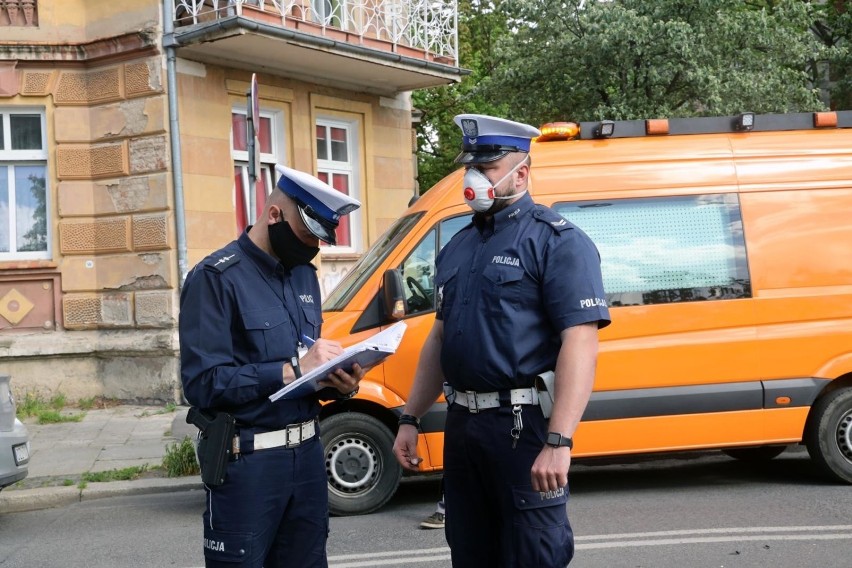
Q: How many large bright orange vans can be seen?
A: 1